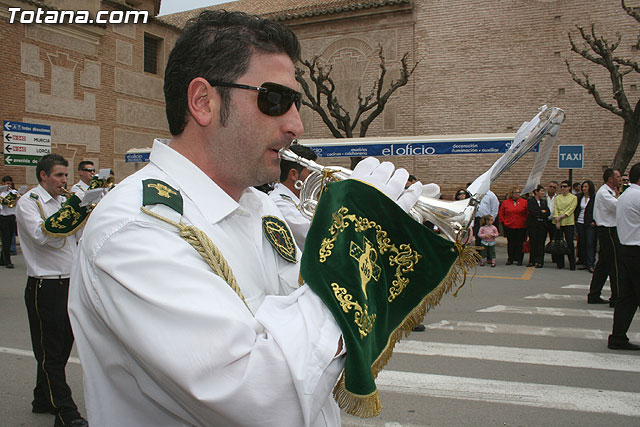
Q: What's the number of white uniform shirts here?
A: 7